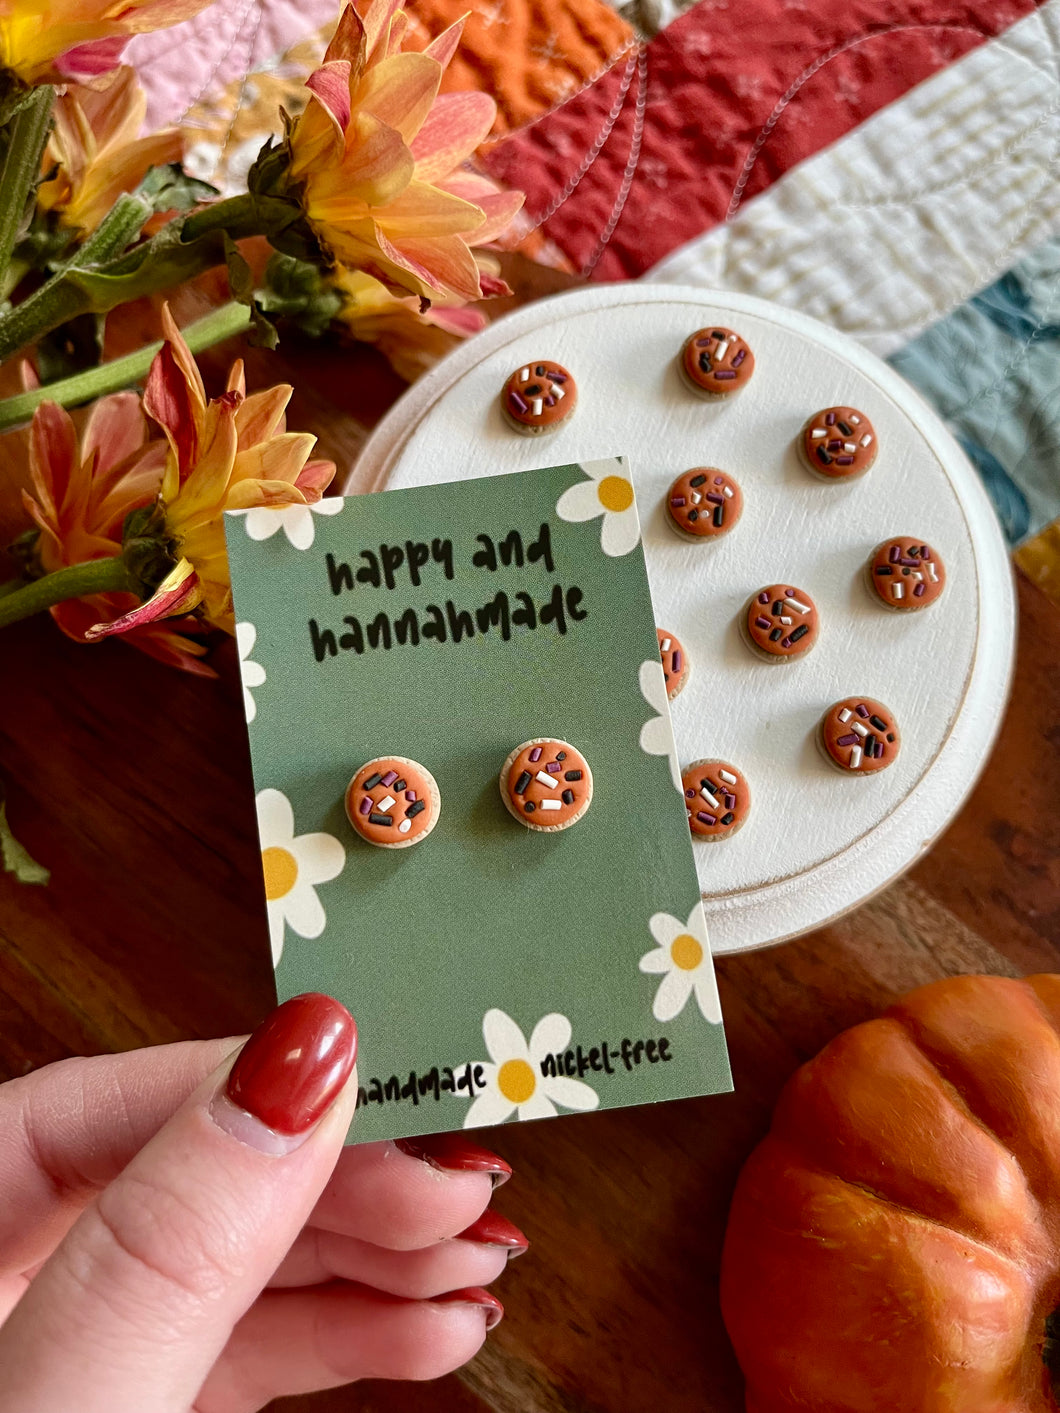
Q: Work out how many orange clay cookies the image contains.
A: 11